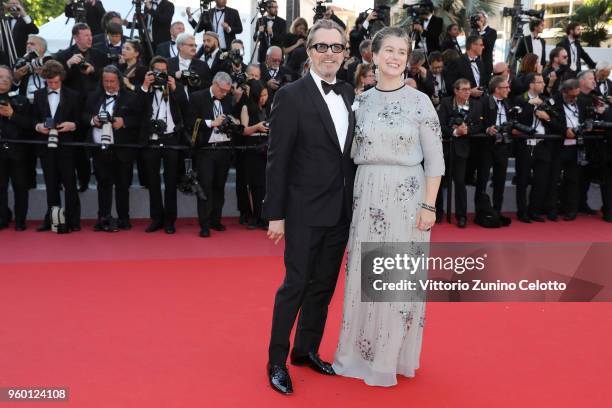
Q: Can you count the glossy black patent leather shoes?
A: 2